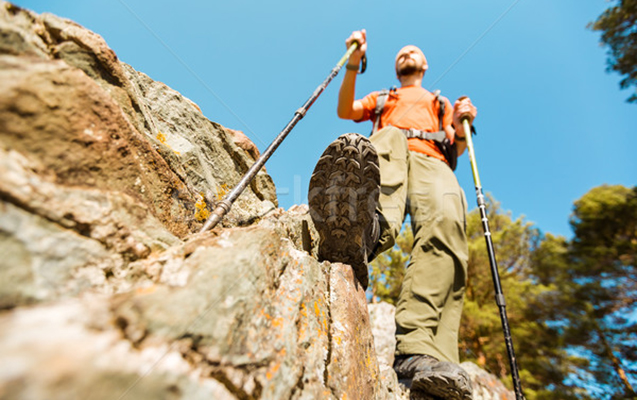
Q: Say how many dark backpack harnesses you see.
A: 1